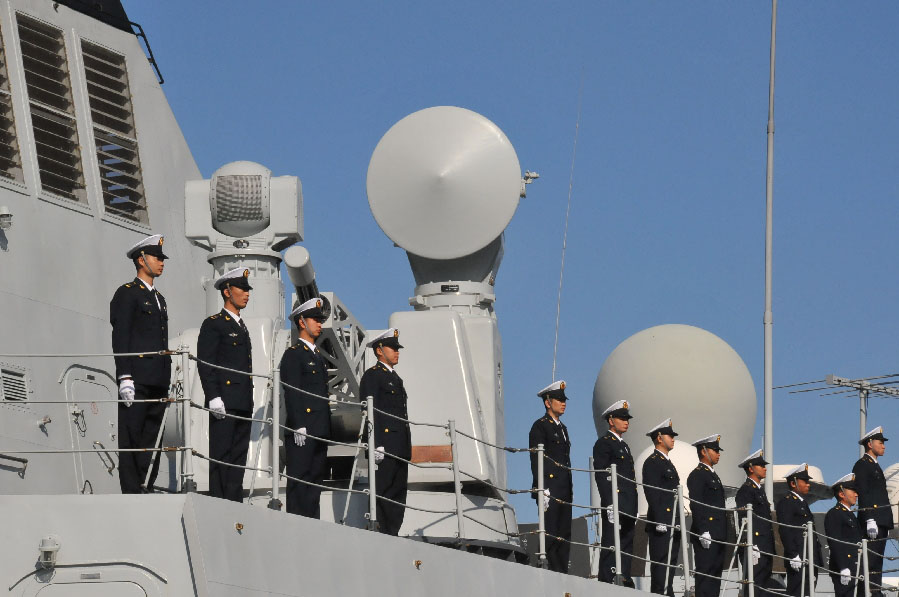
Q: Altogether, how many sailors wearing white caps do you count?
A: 12